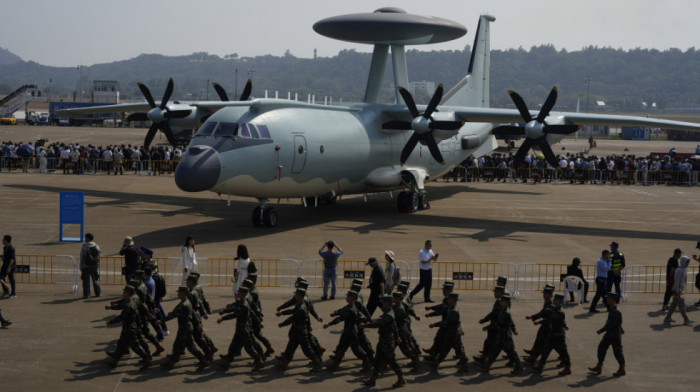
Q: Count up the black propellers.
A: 4